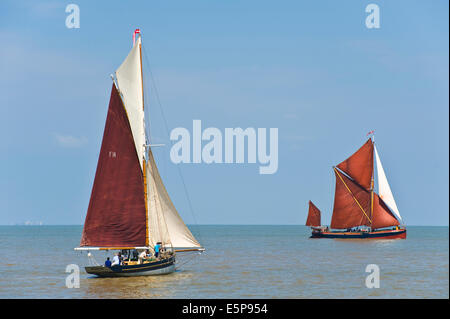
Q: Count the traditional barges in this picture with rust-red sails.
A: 2